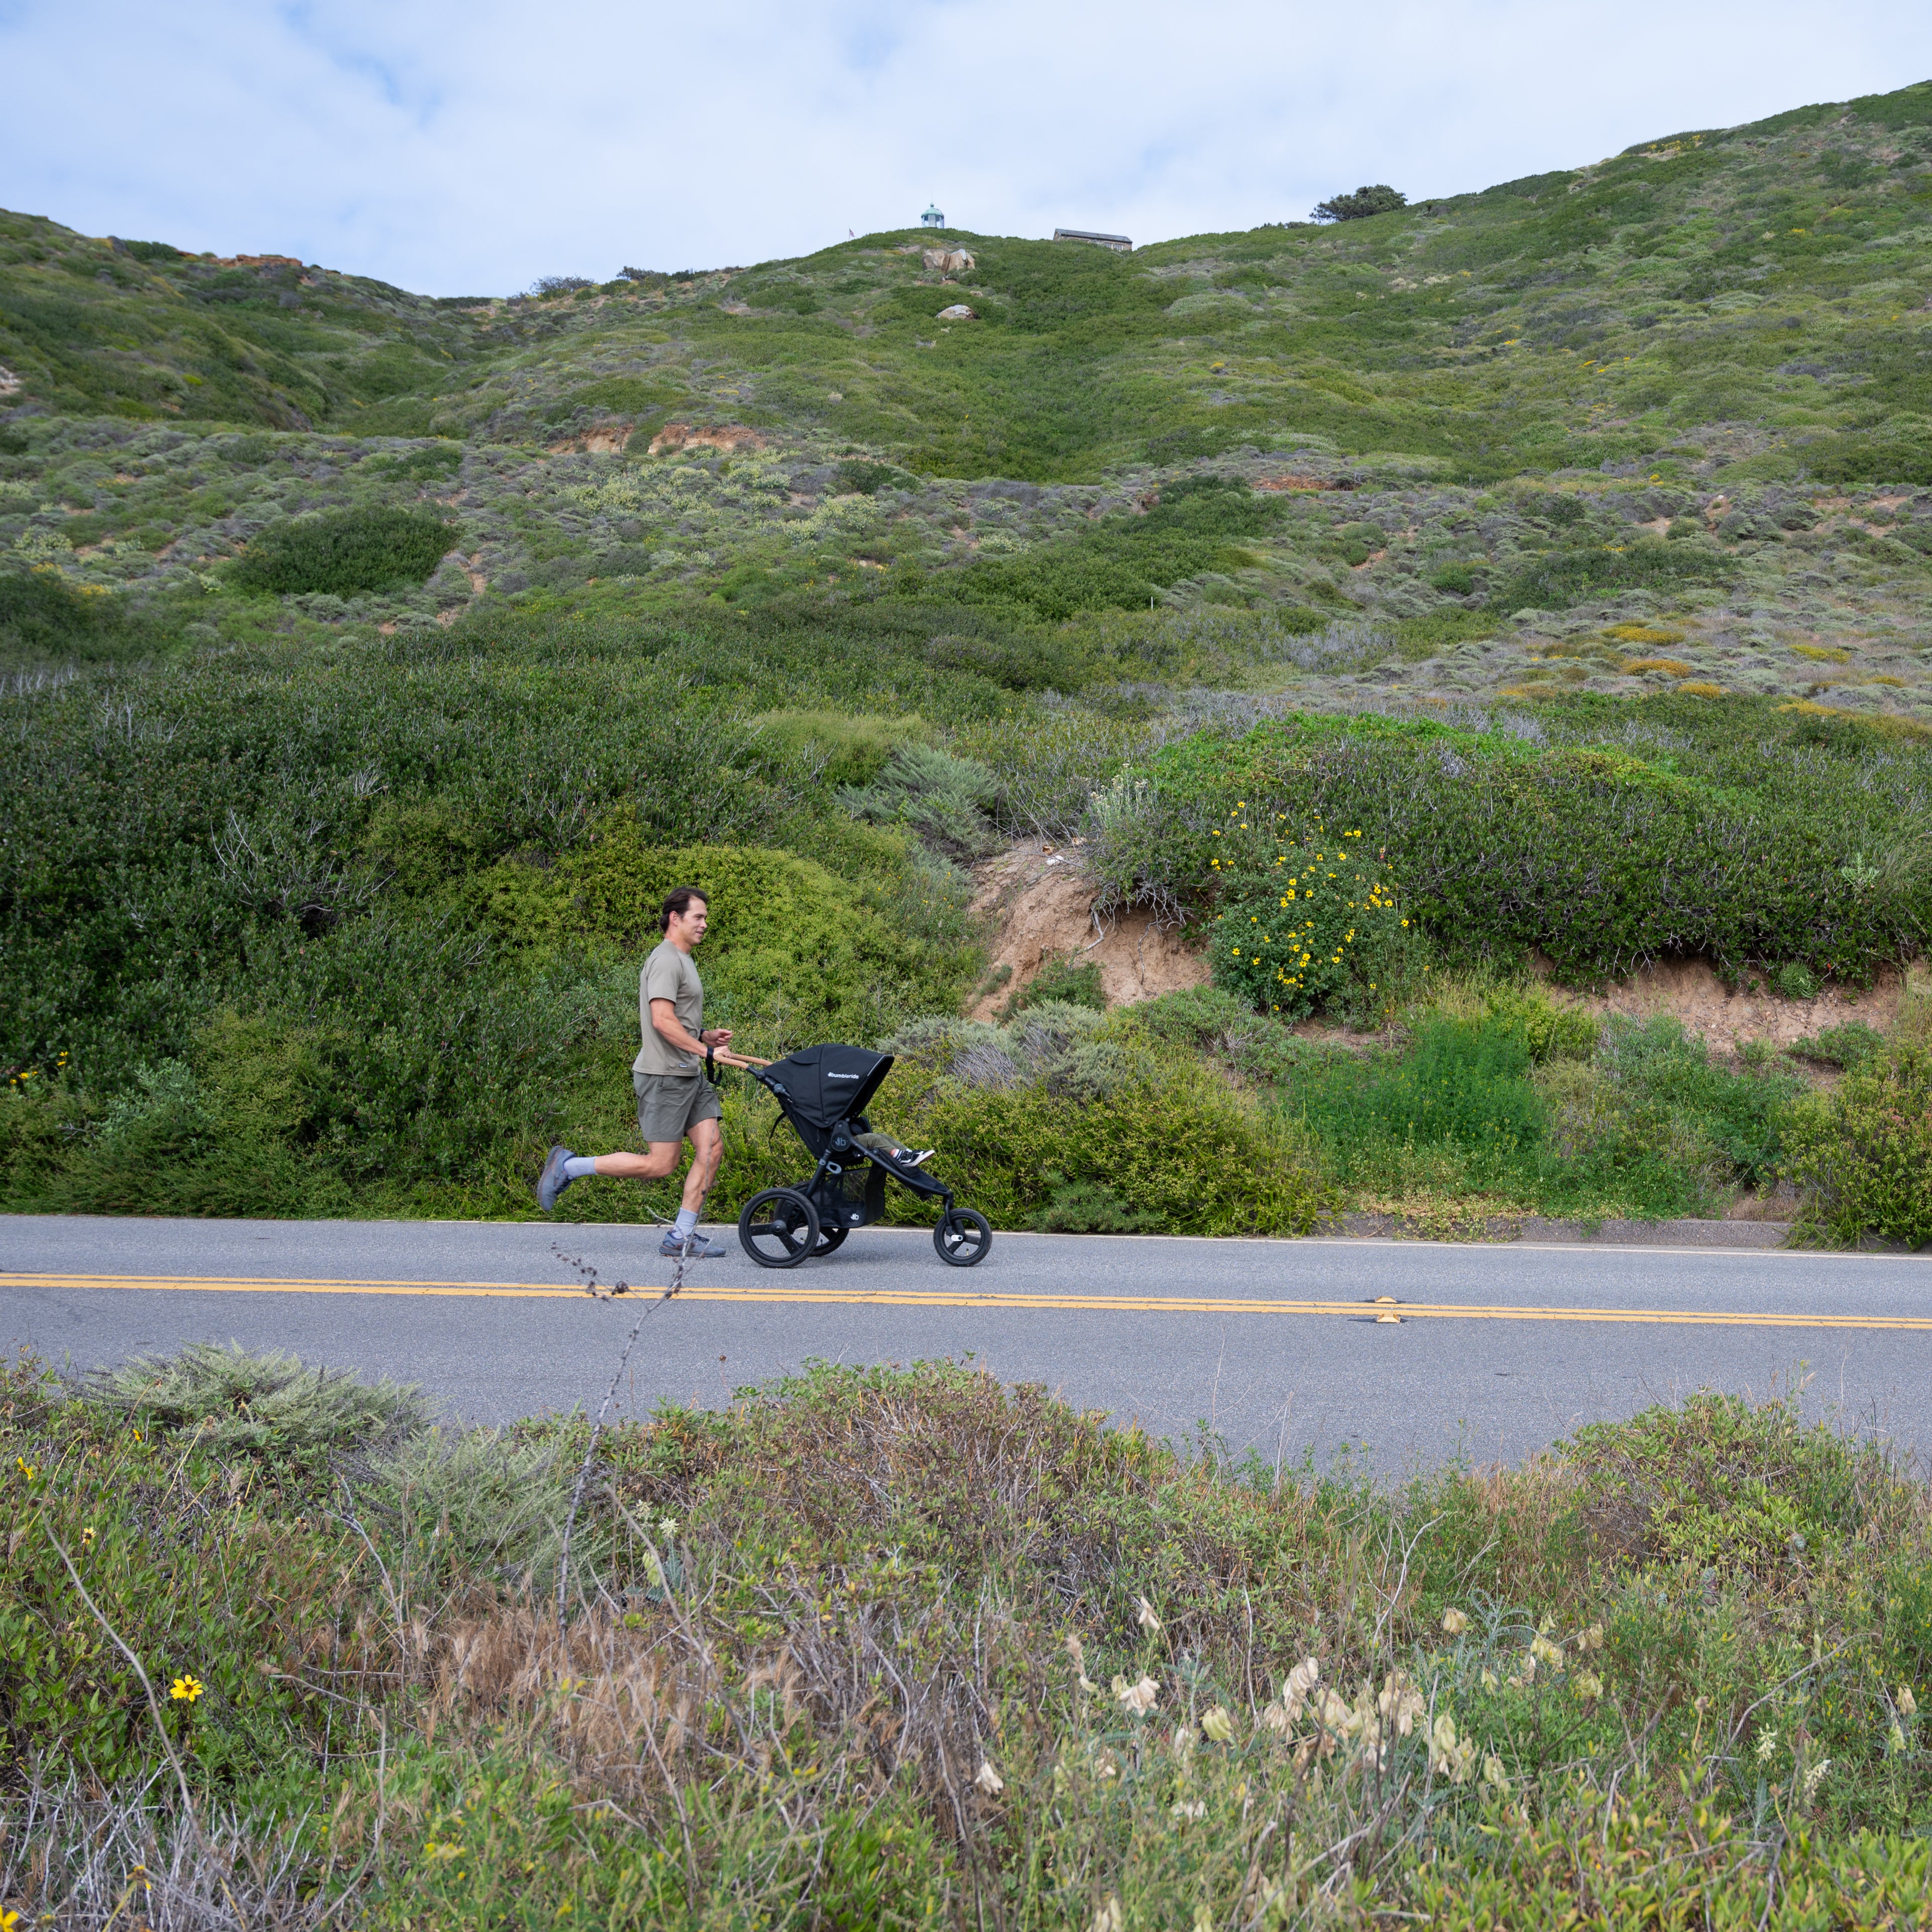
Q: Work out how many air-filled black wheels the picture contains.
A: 3